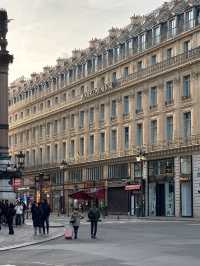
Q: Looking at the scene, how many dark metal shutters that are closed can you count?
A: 1